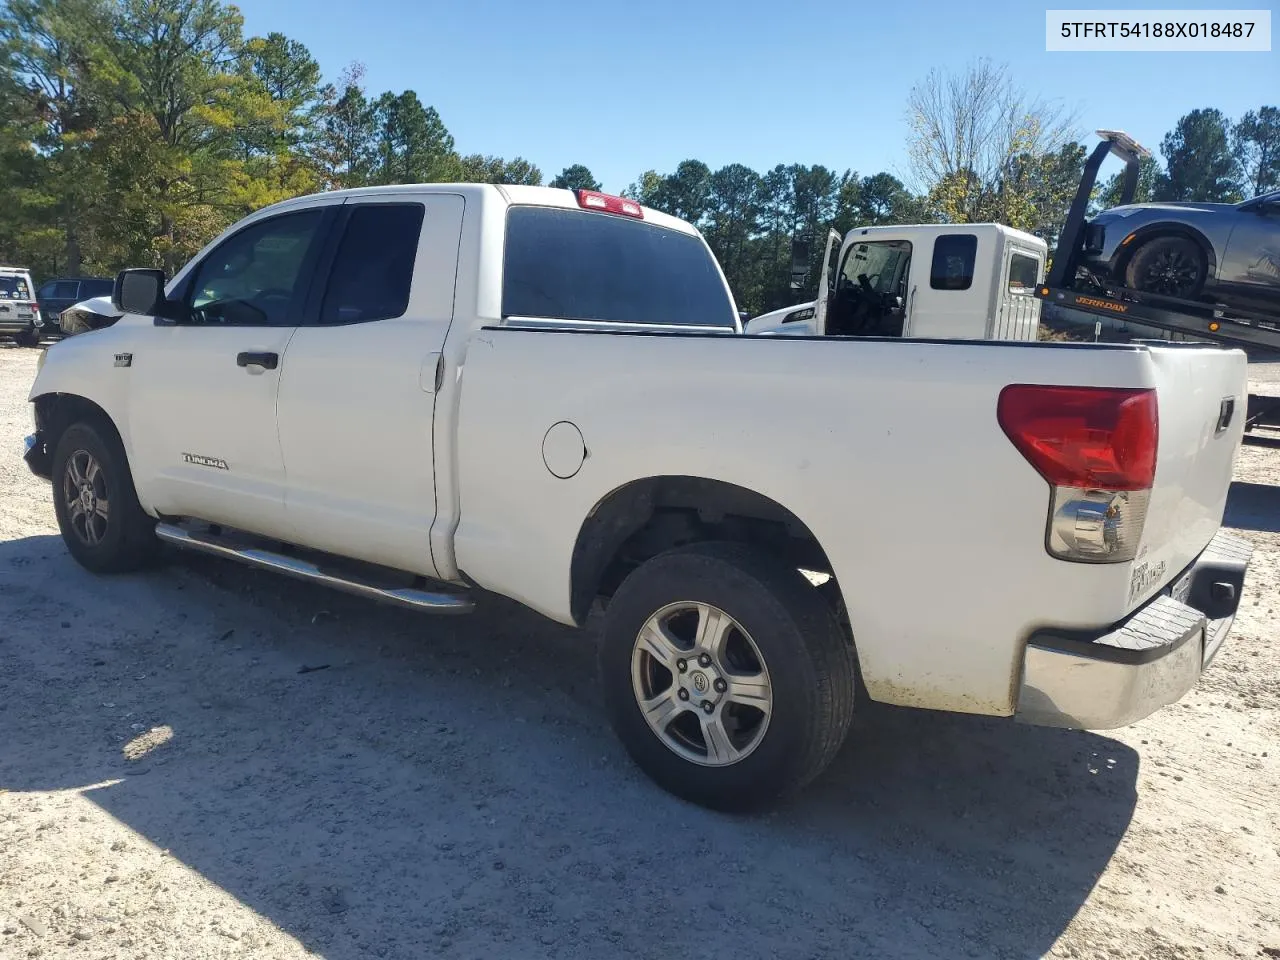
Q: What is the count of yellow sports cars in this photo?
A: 0